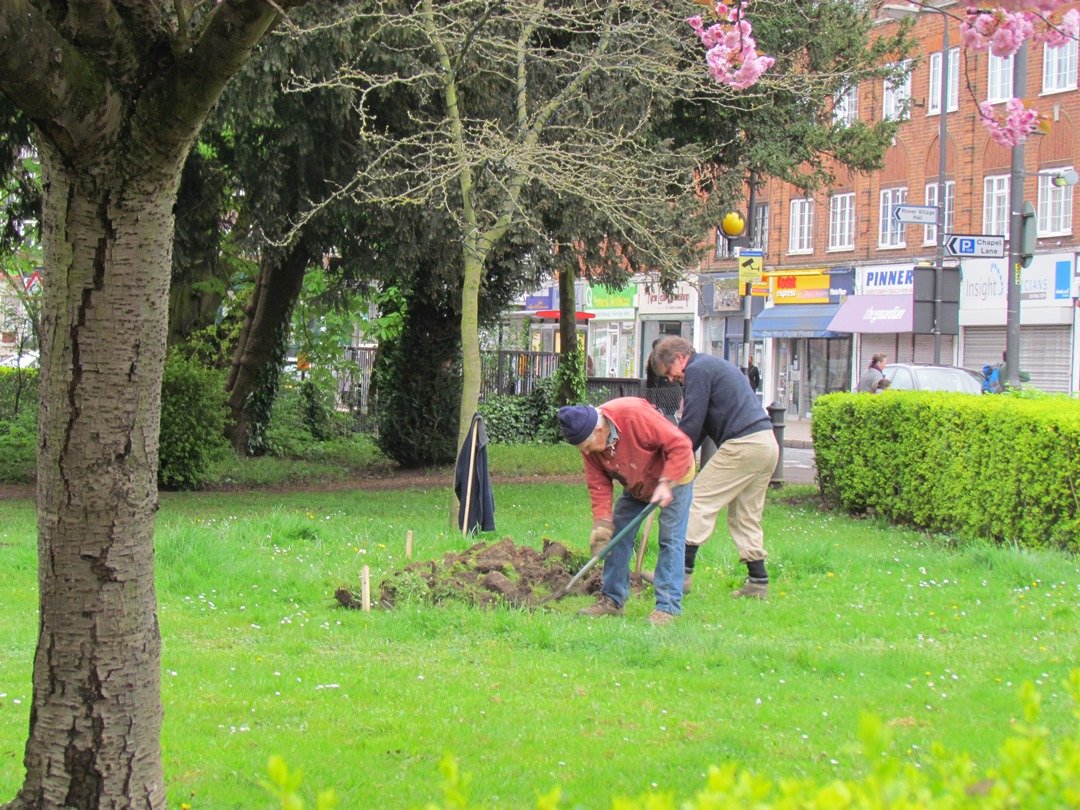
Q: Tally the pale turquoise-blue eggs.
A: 0